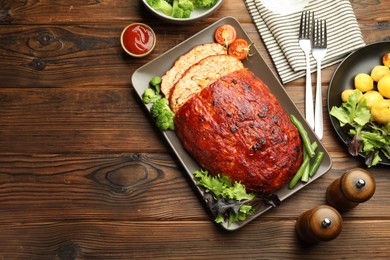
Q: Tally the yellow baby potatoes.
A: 7